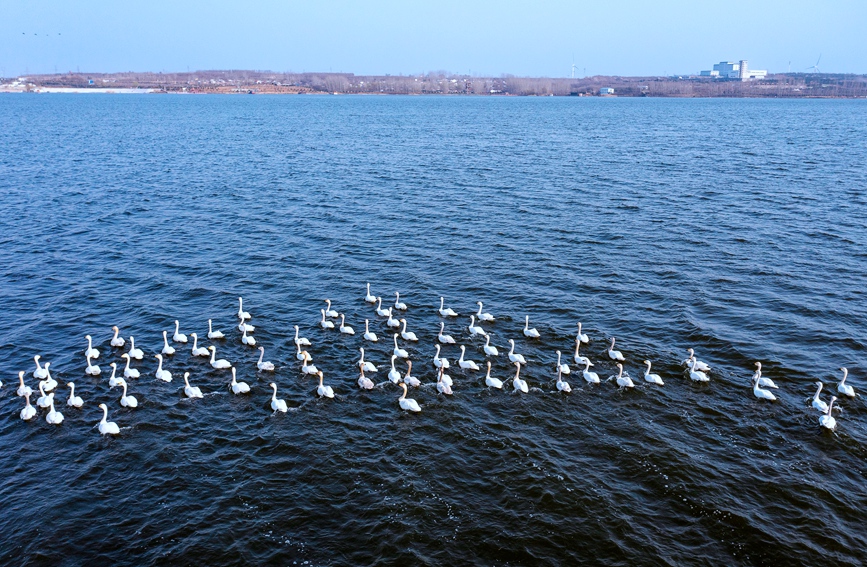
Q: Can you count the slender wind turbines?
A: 2